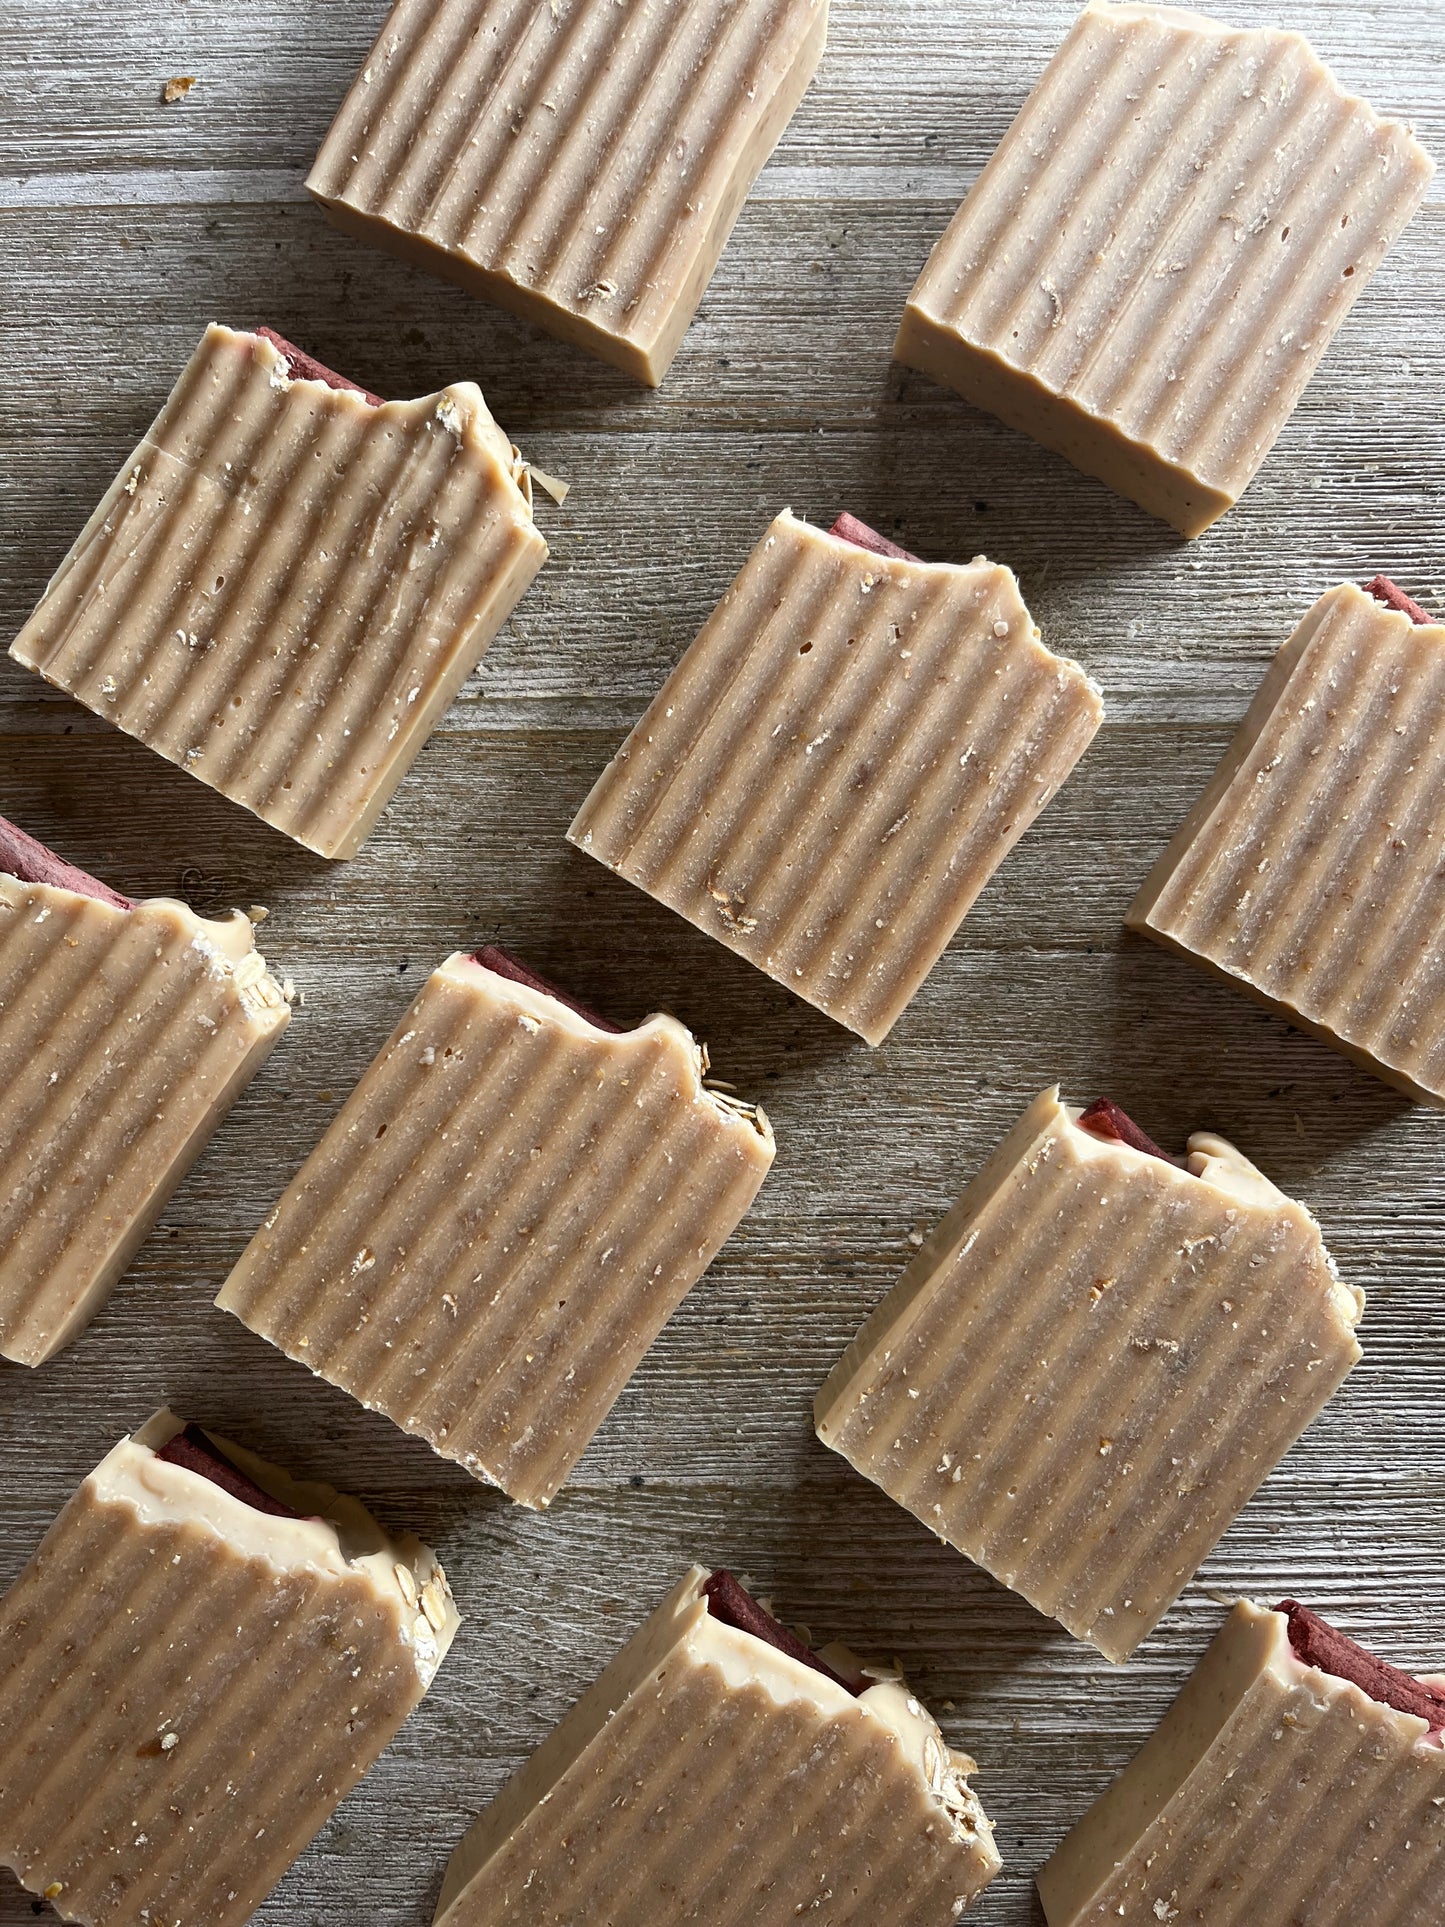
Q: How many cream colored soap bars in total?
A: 11